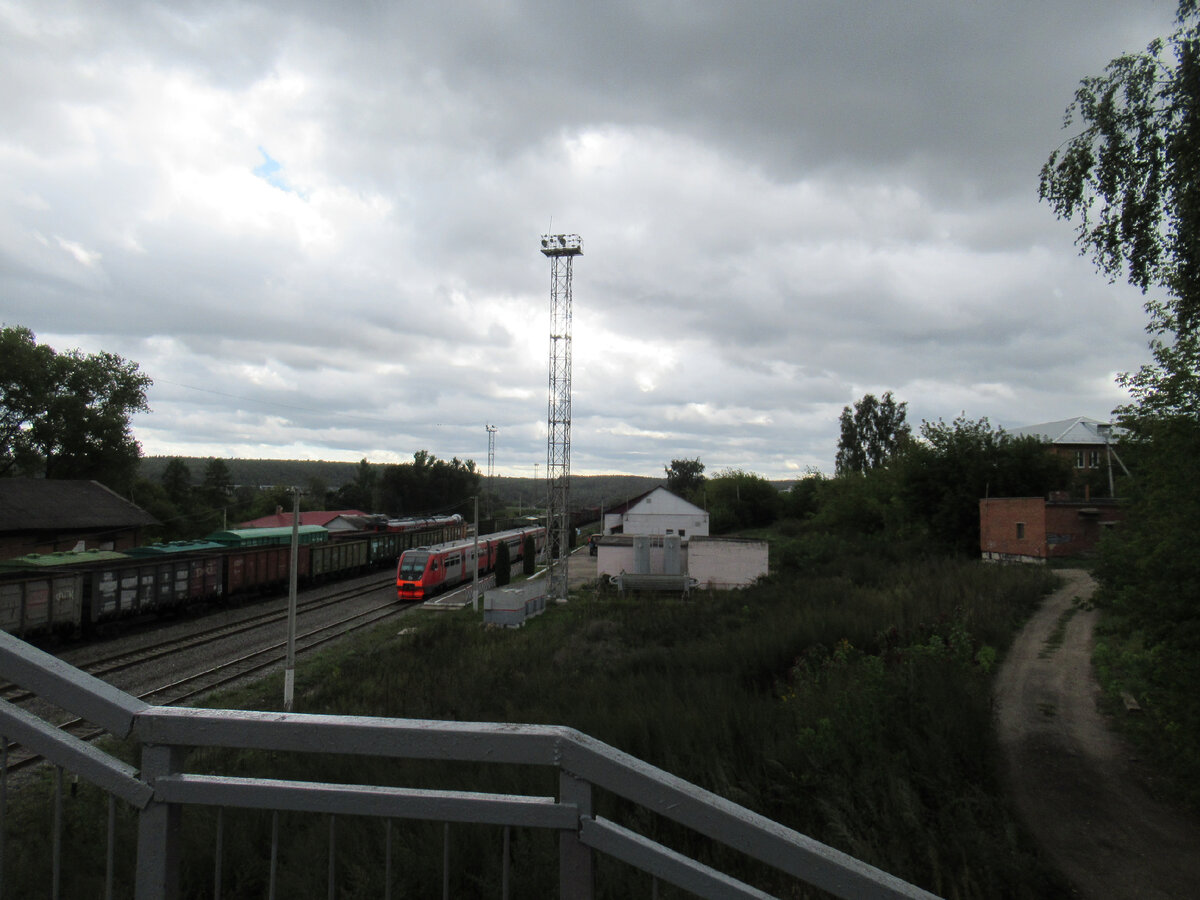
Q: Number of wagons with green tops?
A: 3